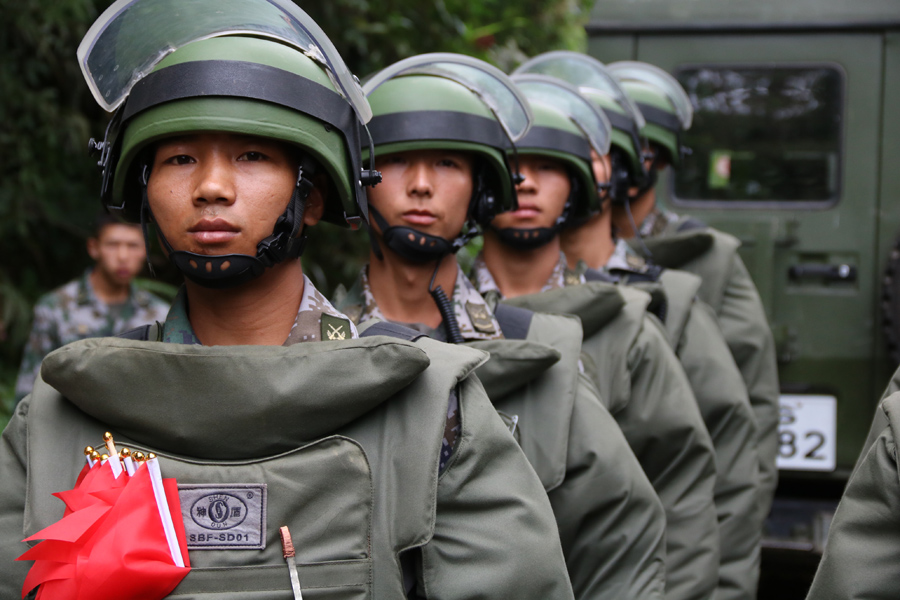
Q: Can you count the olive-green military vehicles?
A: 1